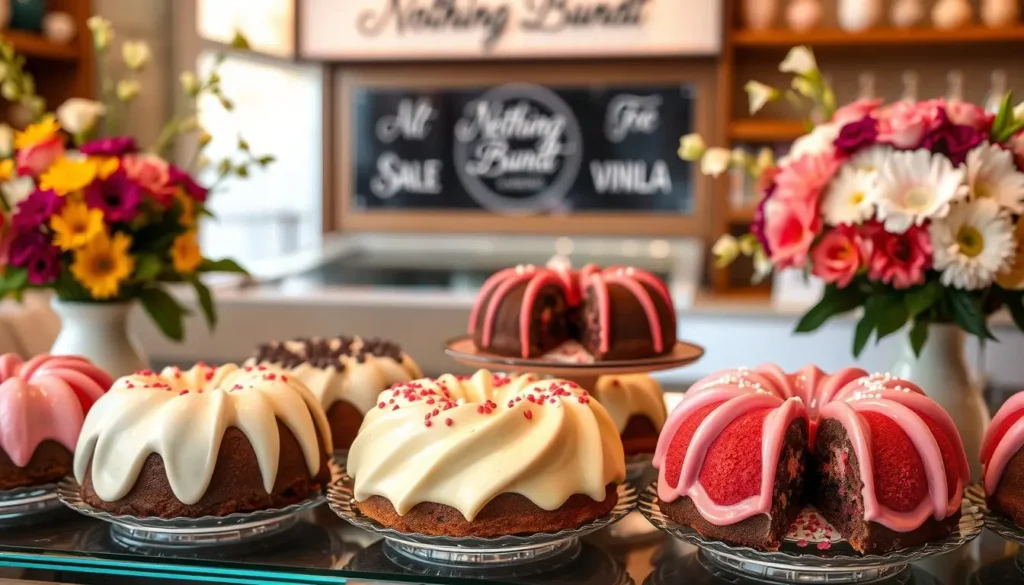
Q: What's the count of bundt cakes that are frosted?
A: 8